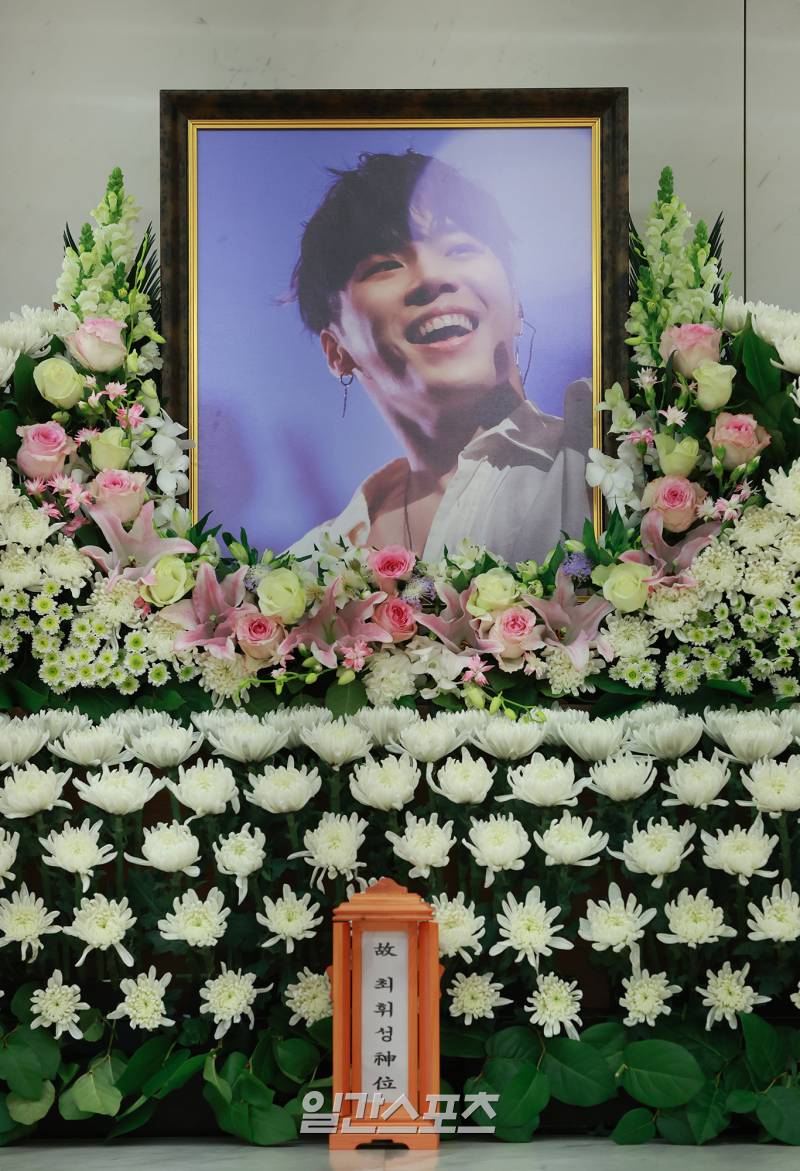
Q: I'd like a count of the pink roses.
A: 10